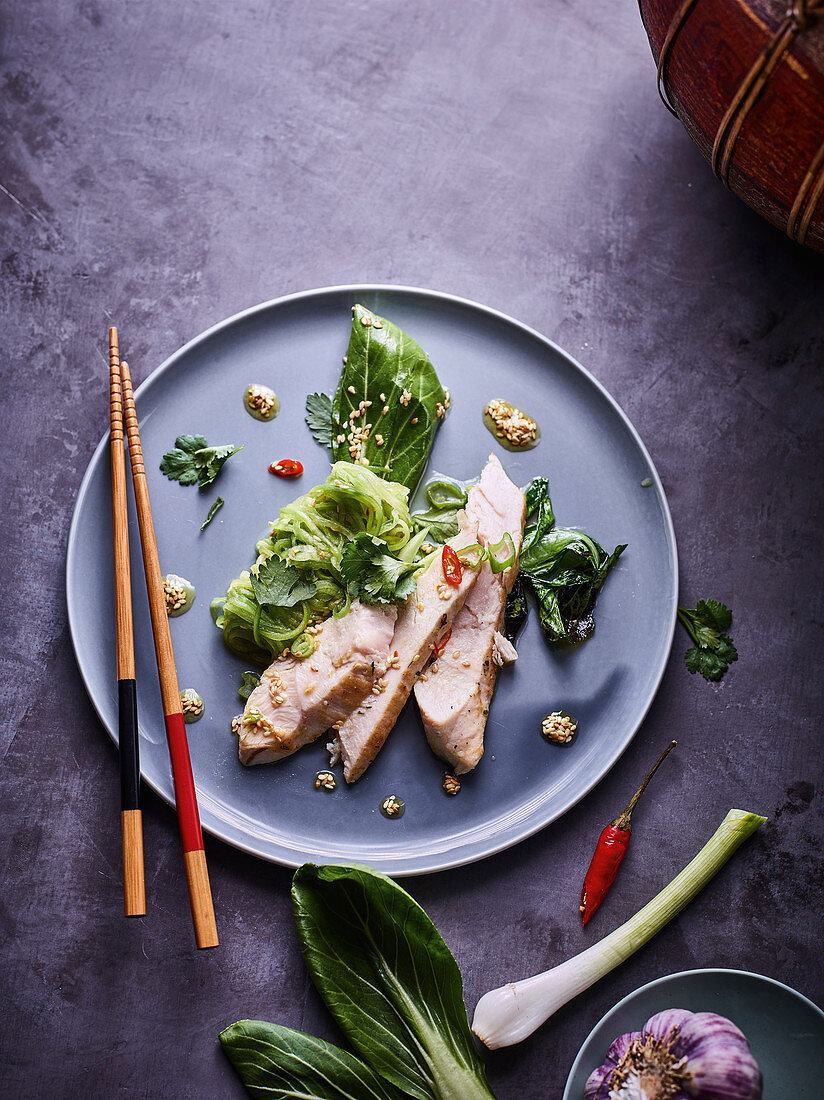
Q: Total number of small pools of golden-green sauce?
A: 8